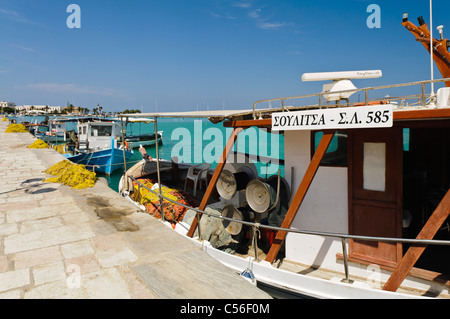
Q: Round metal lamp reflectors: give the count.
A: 3